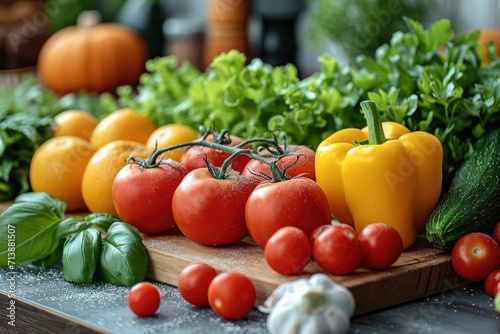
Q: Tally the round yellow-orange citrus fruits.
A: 5